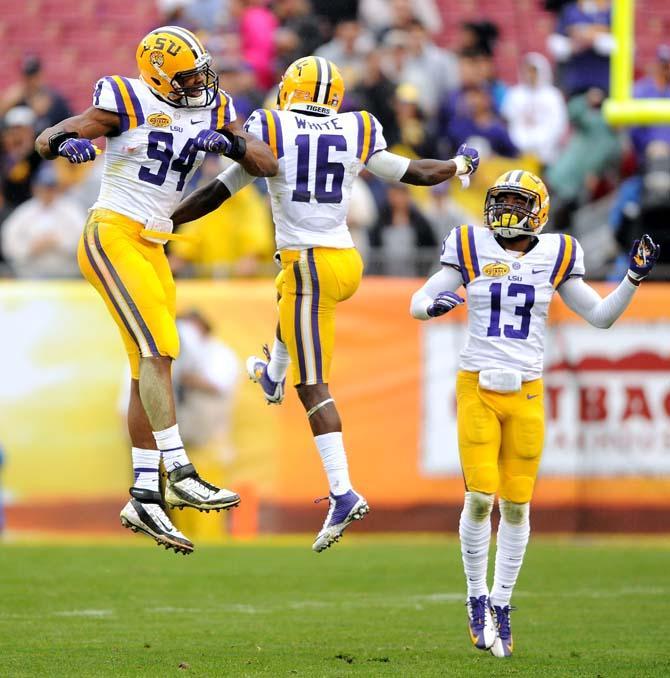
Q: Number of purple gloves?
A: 5